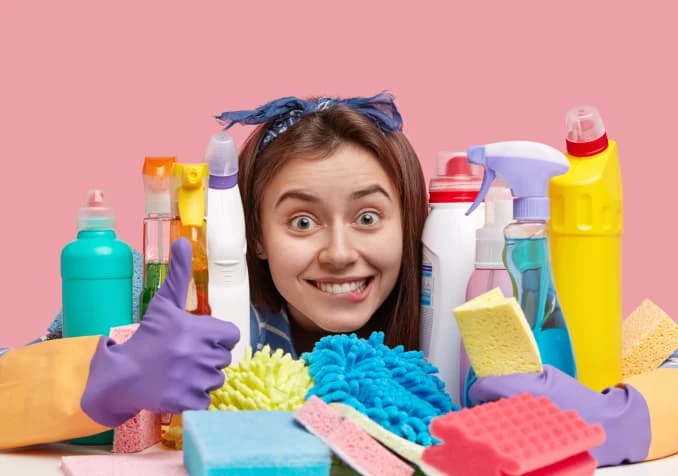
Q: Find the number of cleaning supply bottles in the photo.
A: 8